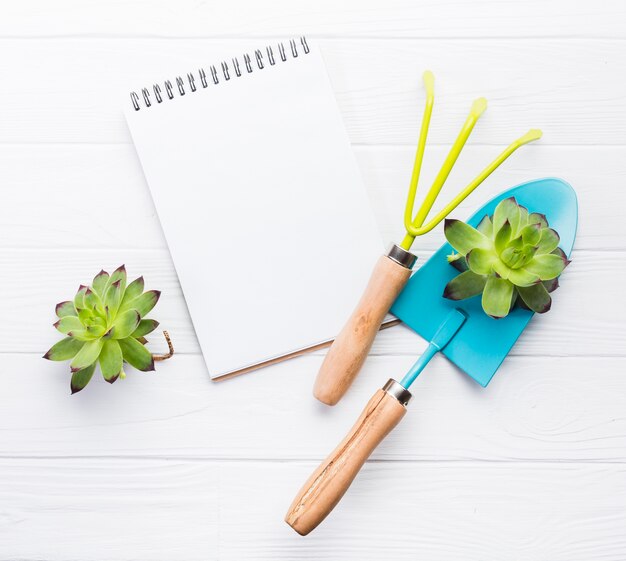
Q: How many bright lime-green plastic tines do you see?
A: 3